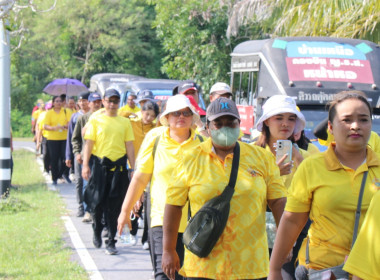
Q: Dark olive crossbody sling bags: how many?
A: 1